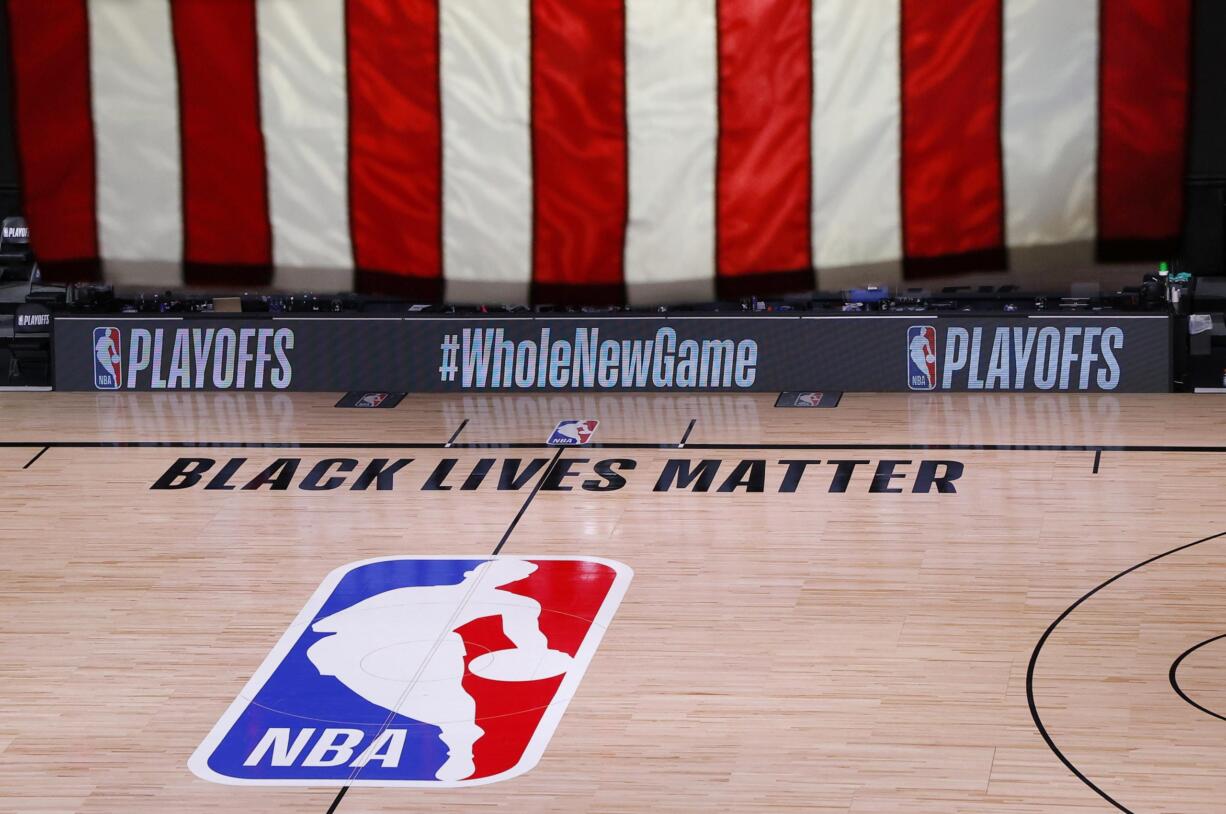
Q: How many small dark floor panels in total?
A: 2